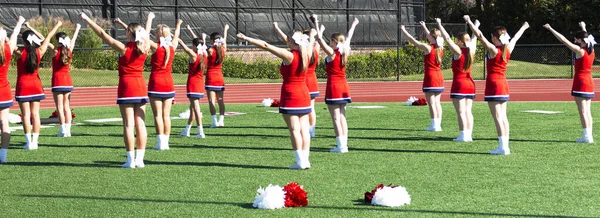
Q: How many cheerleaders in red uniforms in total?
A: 14